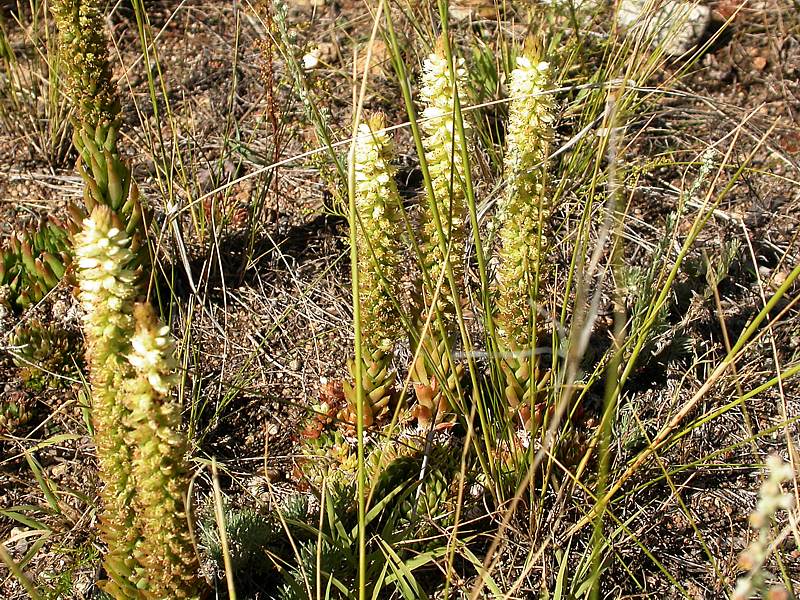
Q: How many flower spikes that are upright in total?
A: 6